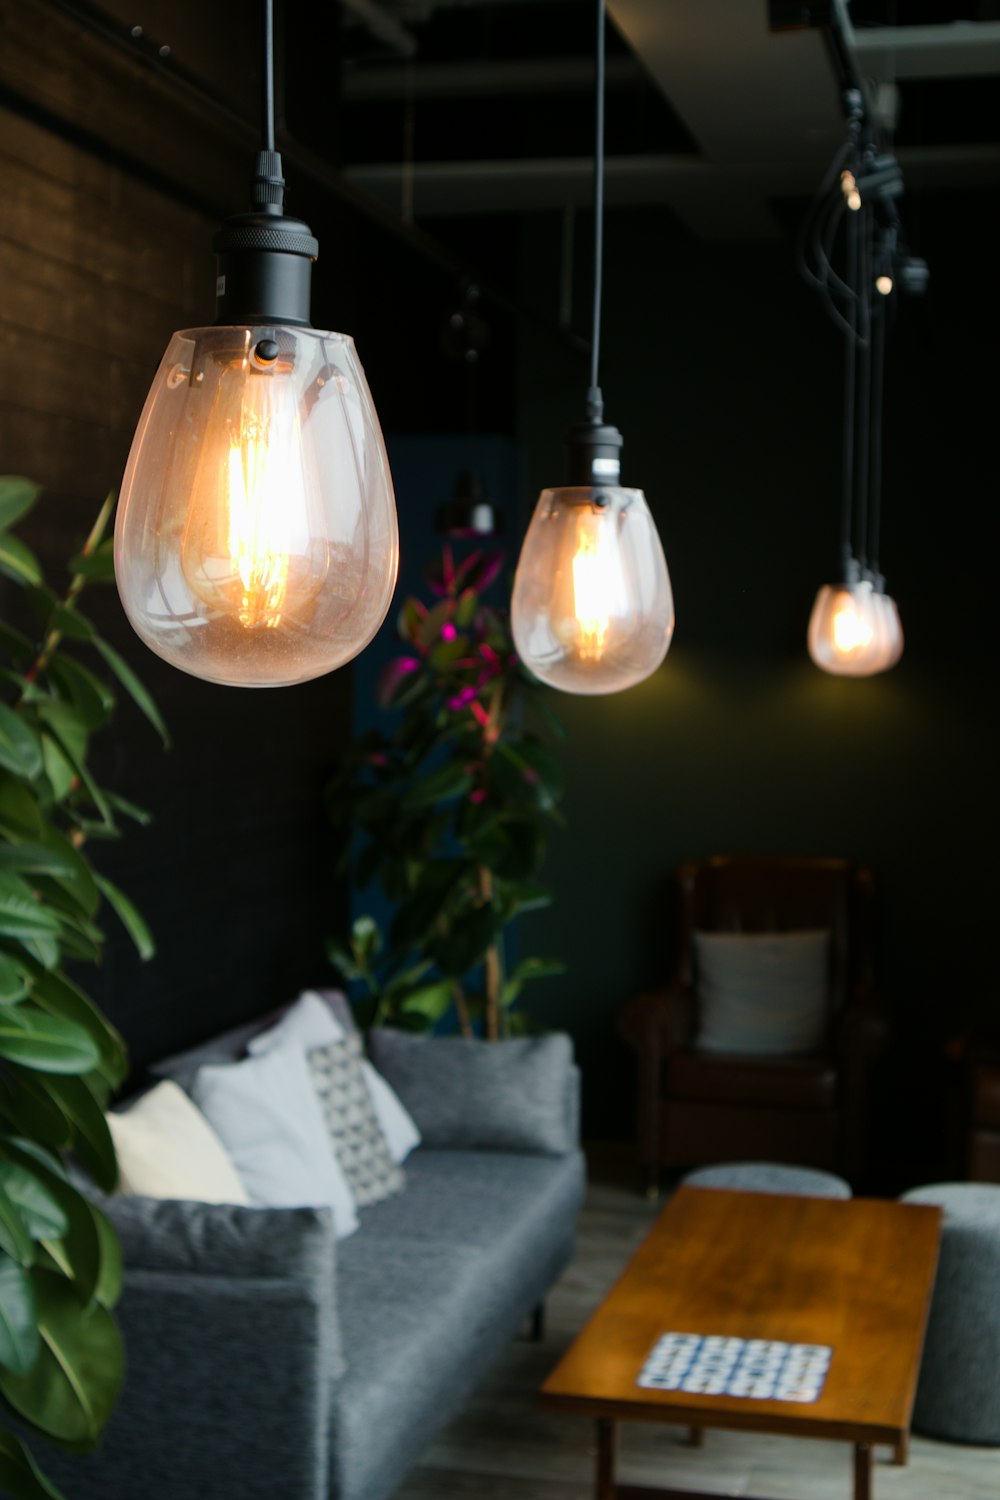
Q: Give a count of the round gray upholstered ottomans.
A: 2